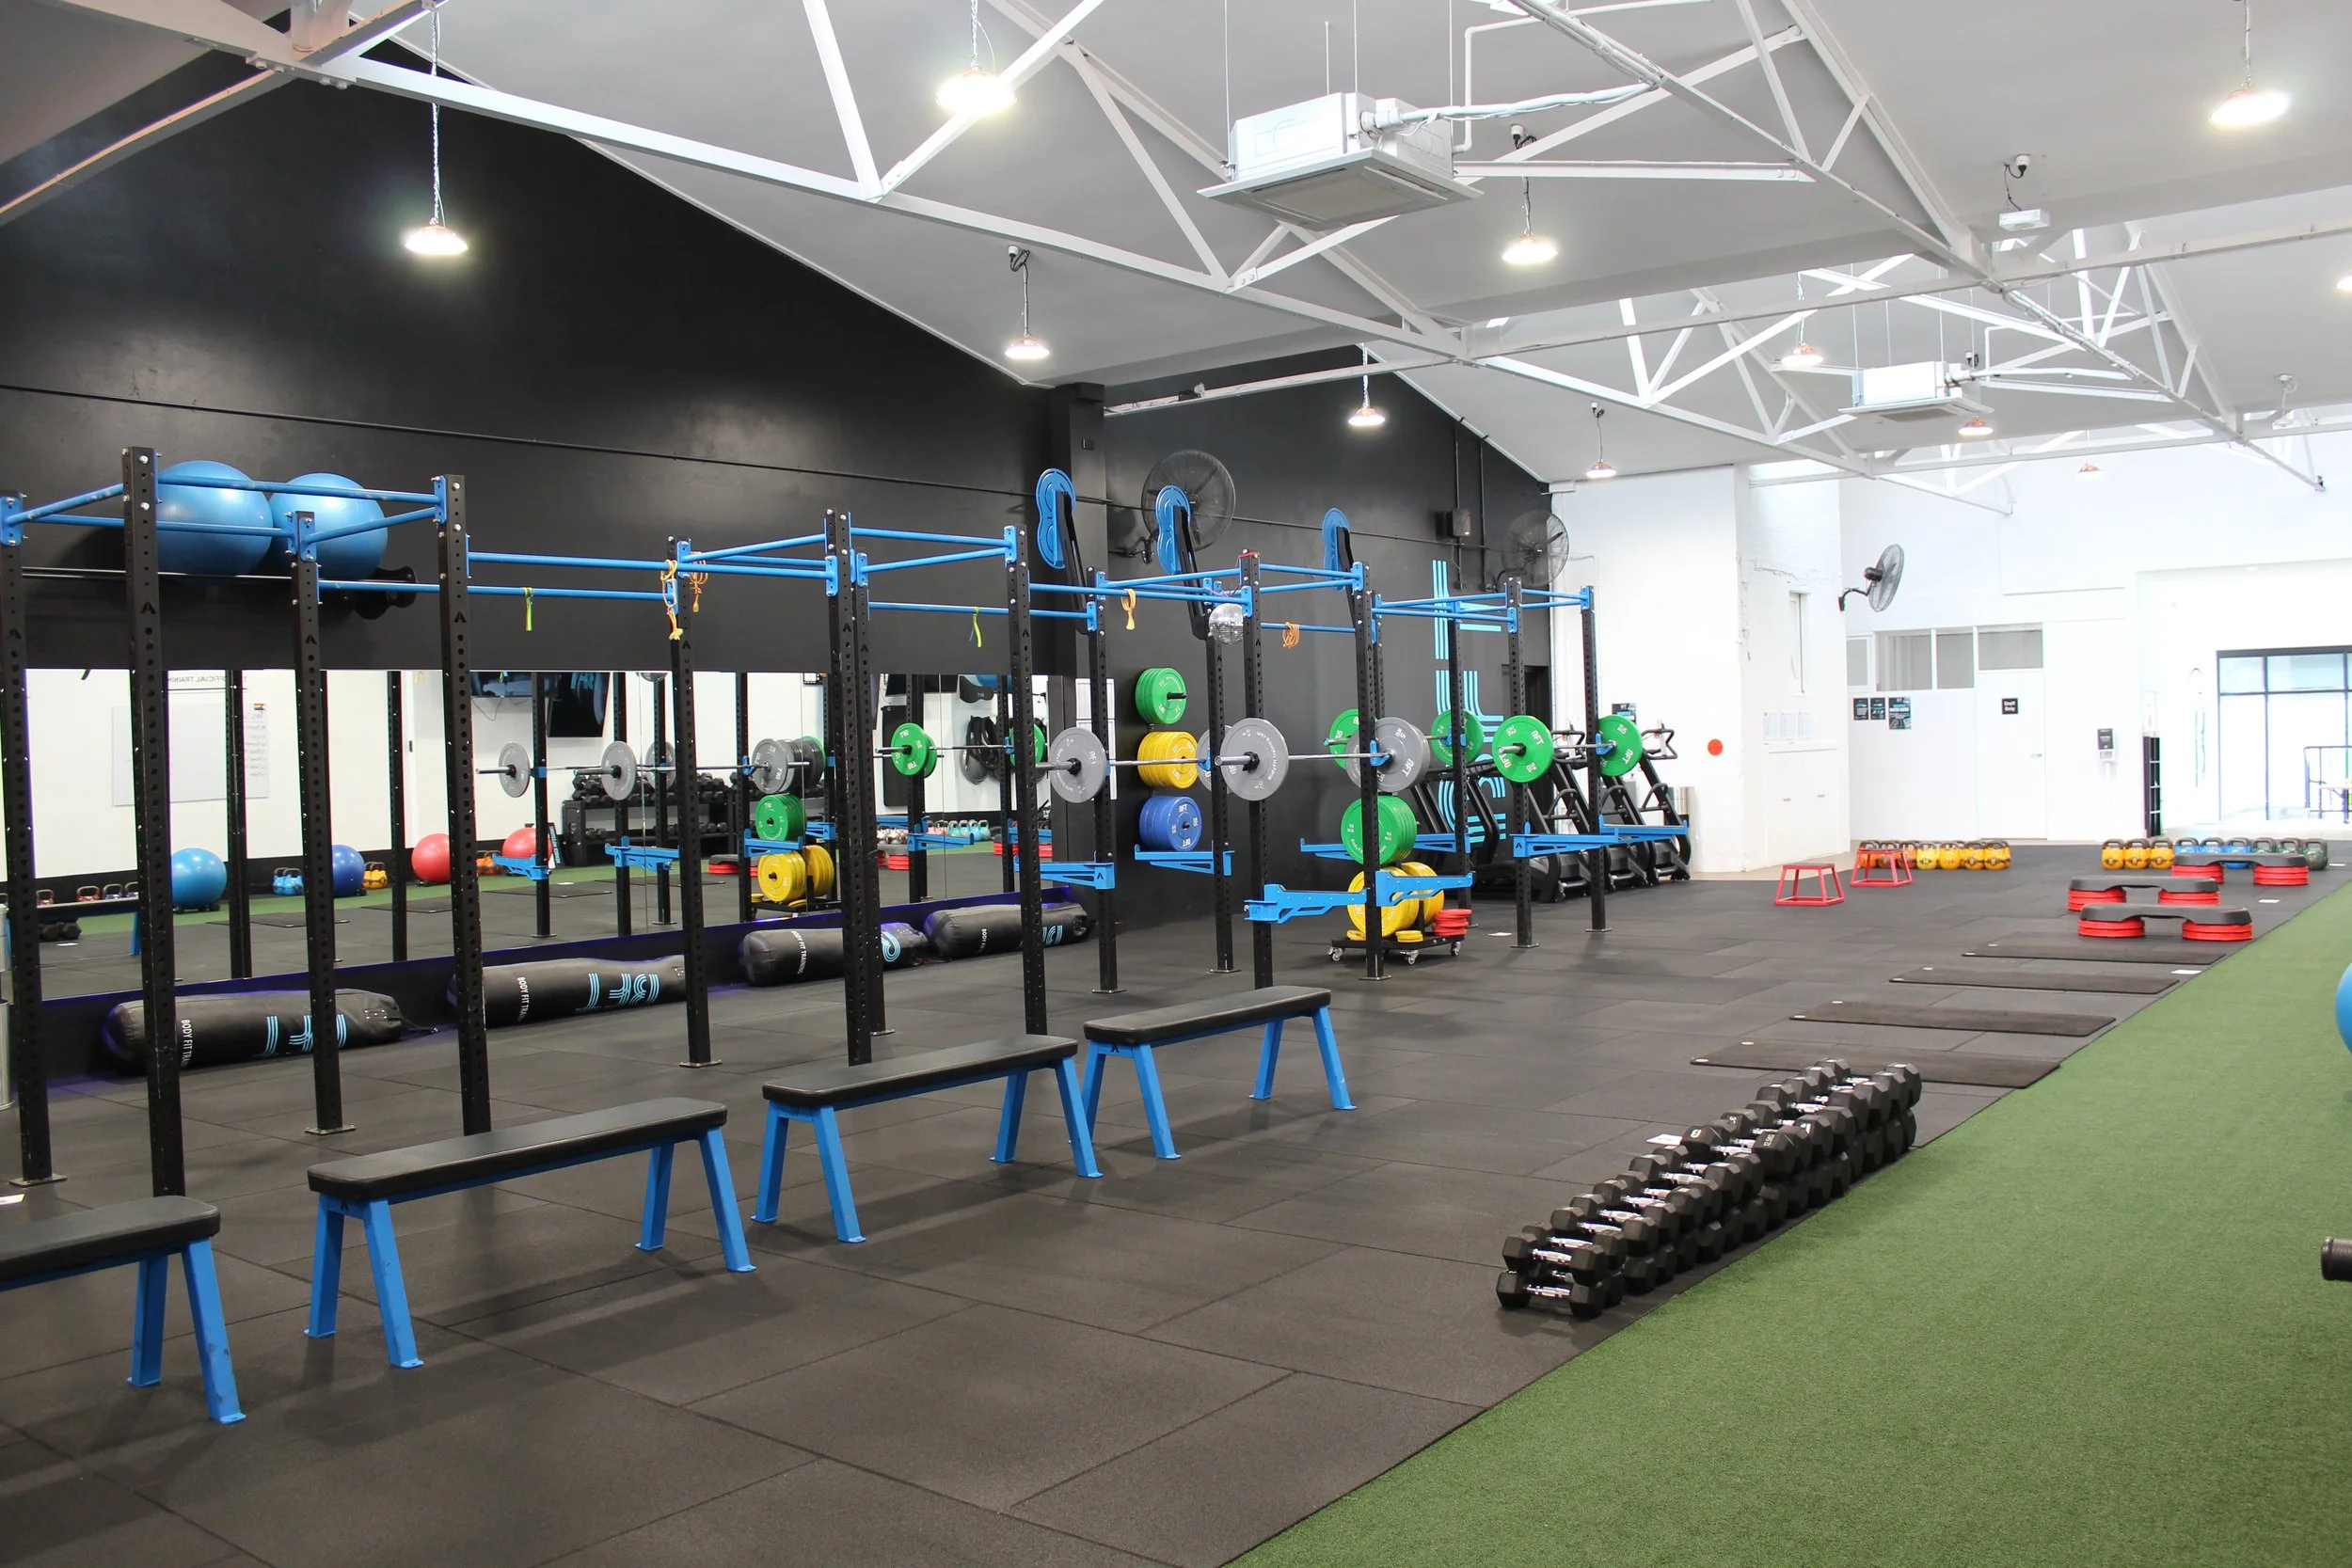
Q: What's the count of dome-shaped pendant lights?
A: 11